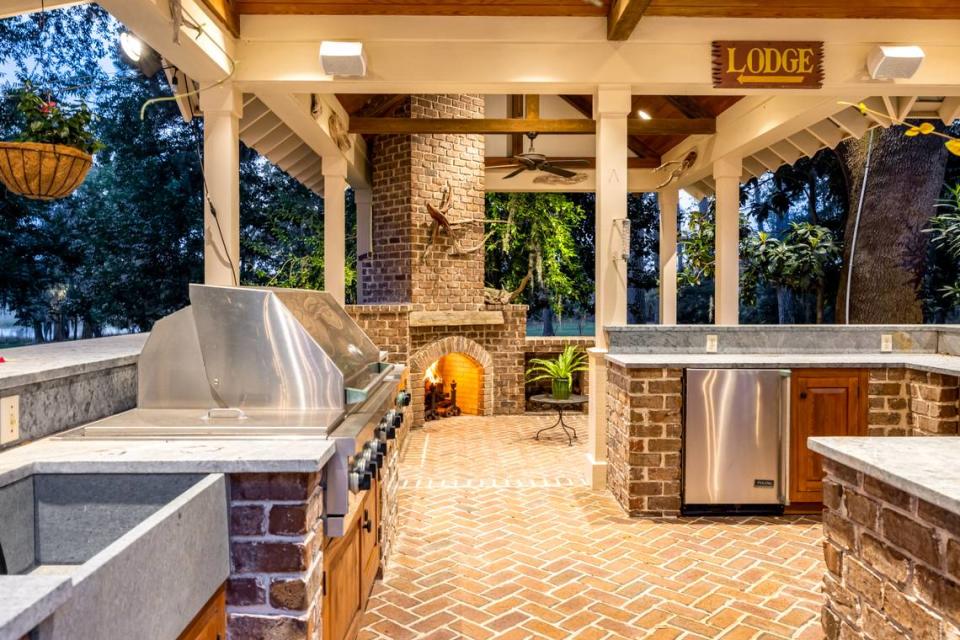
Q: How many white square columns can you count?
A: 6